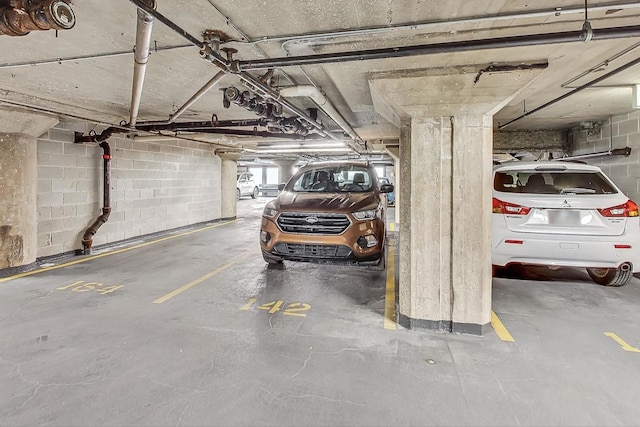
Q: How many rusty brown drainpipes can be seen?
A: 1